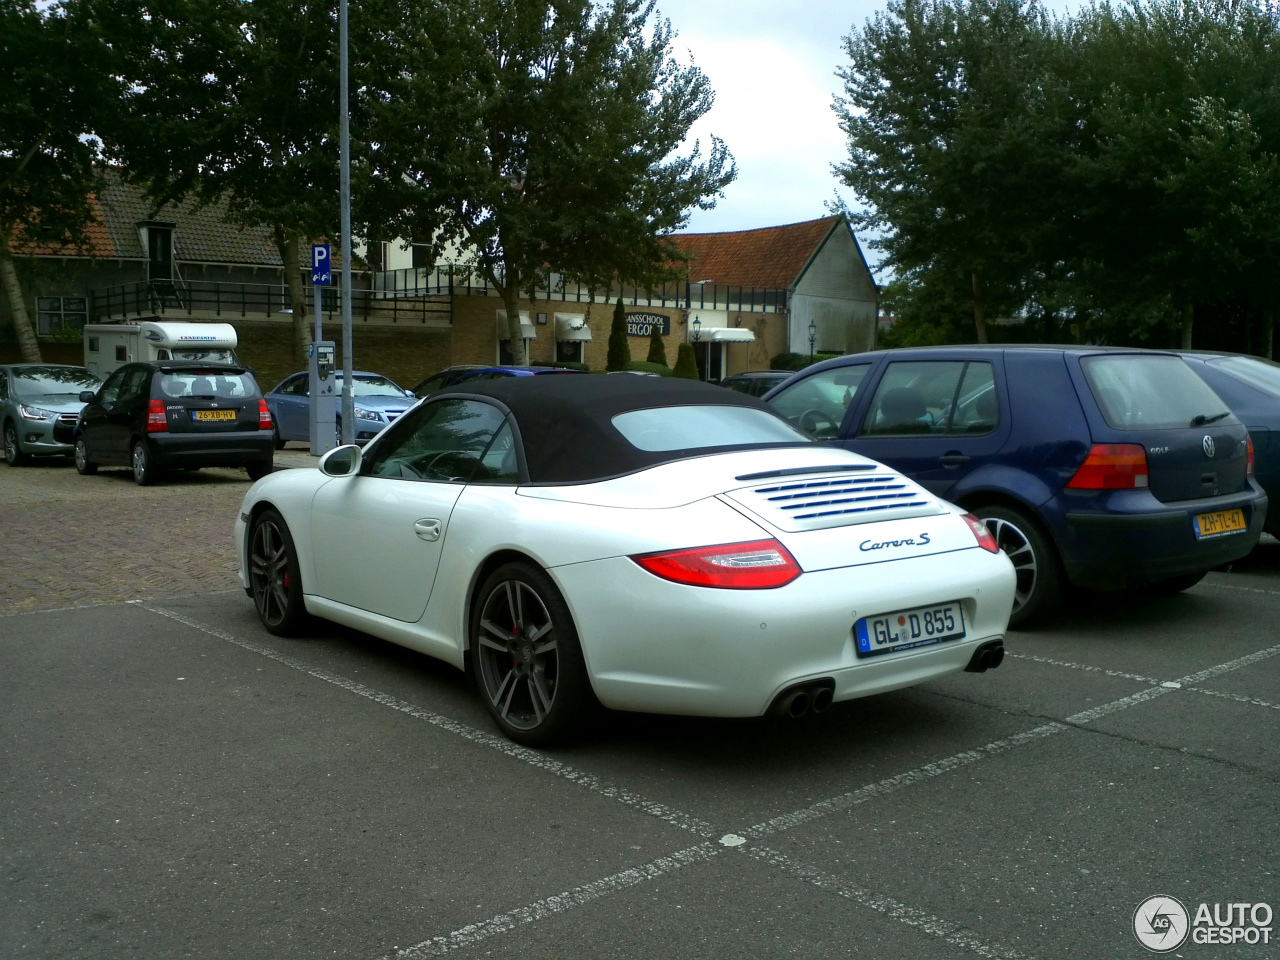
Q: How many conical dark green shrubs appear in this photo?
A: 3